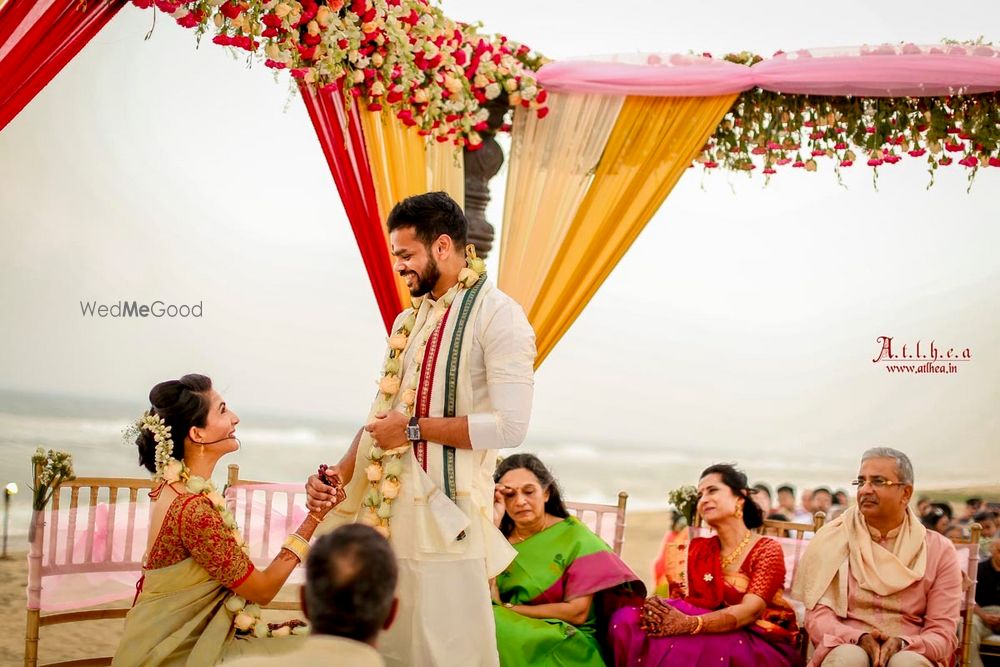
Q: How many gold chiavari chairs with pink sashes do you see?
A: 5